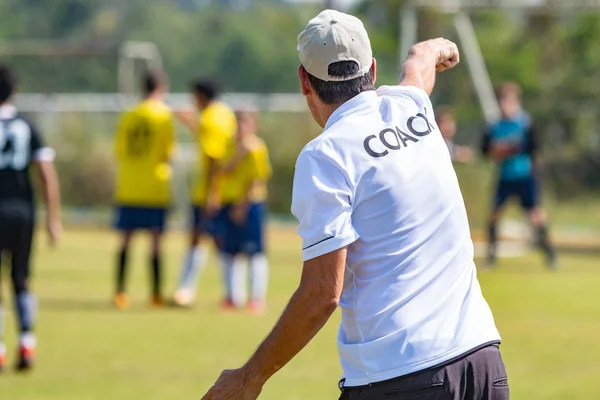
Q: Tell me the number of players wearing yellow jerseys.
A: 3